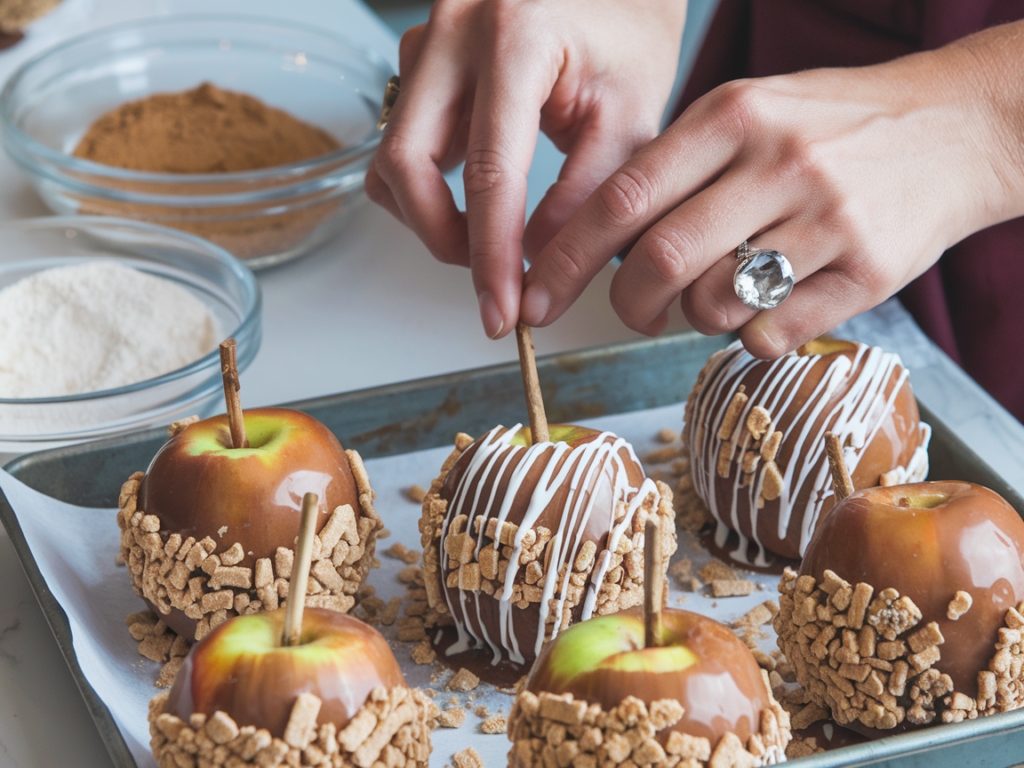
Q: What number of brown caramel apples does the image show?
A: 6